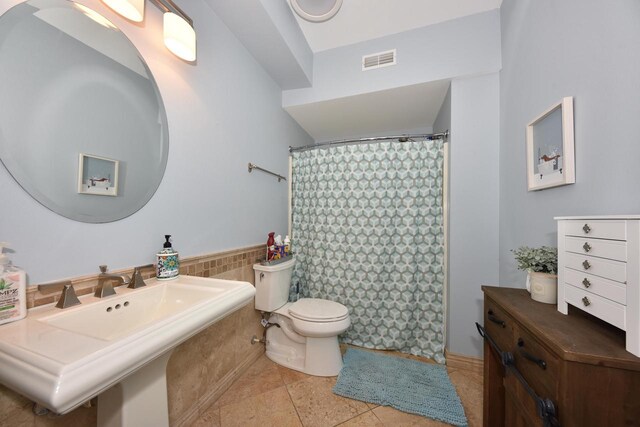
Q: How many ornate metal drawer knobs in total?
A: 5